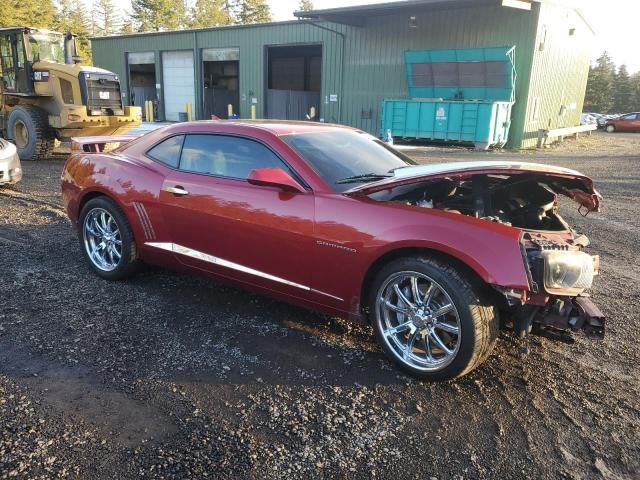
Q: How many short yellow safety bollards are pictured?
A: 7